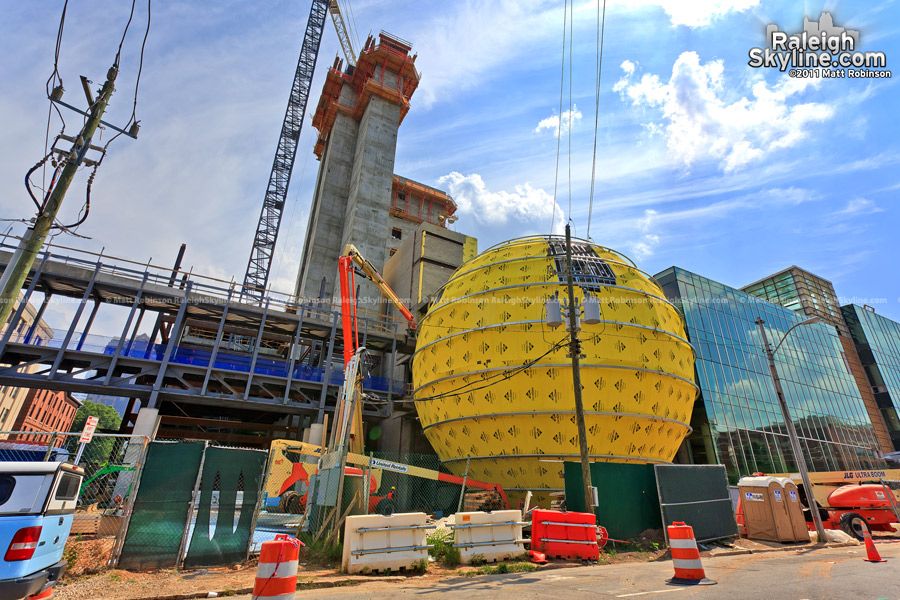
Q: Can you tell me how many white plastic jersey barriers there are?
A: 2